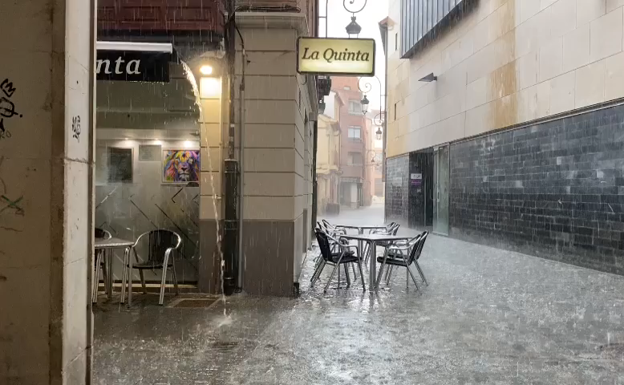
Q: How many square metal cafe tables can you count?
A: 3